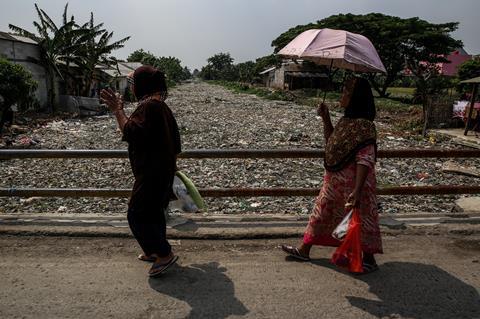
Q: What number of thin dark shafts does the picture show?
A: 1